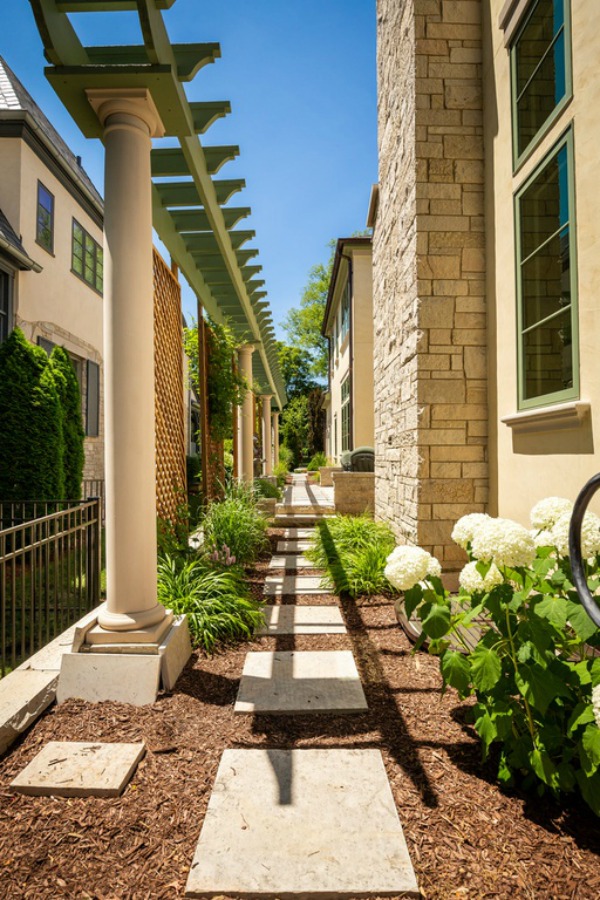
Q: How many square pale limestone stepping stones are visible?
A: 8